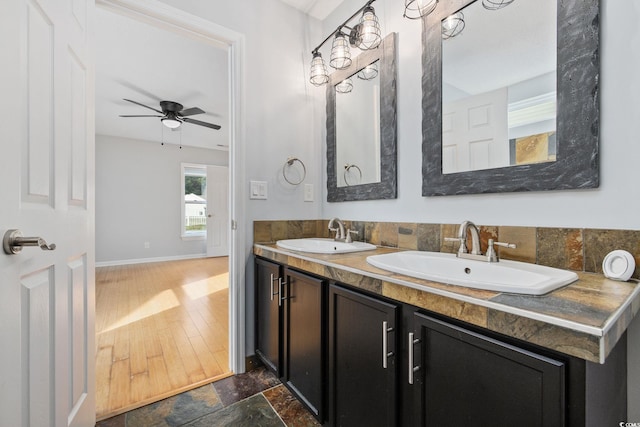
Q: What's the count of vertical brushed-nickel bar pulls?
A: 4